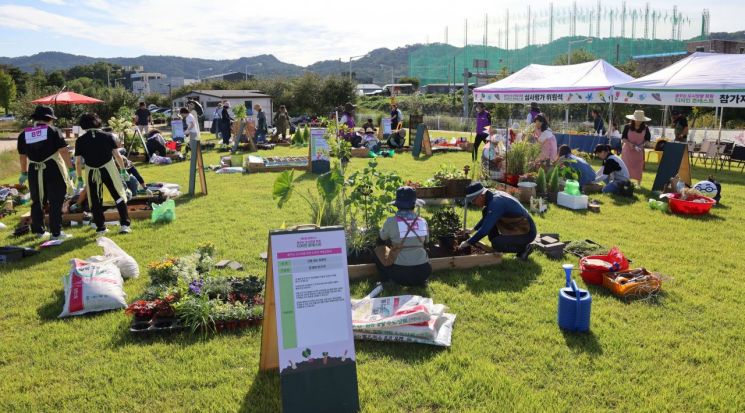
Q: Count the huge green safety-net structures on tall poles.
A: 1